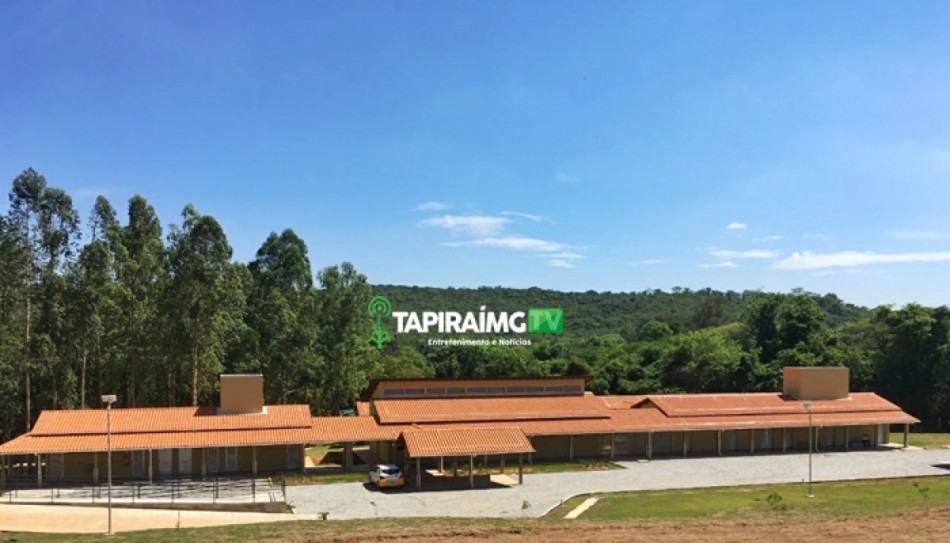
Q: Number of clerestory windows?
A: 10